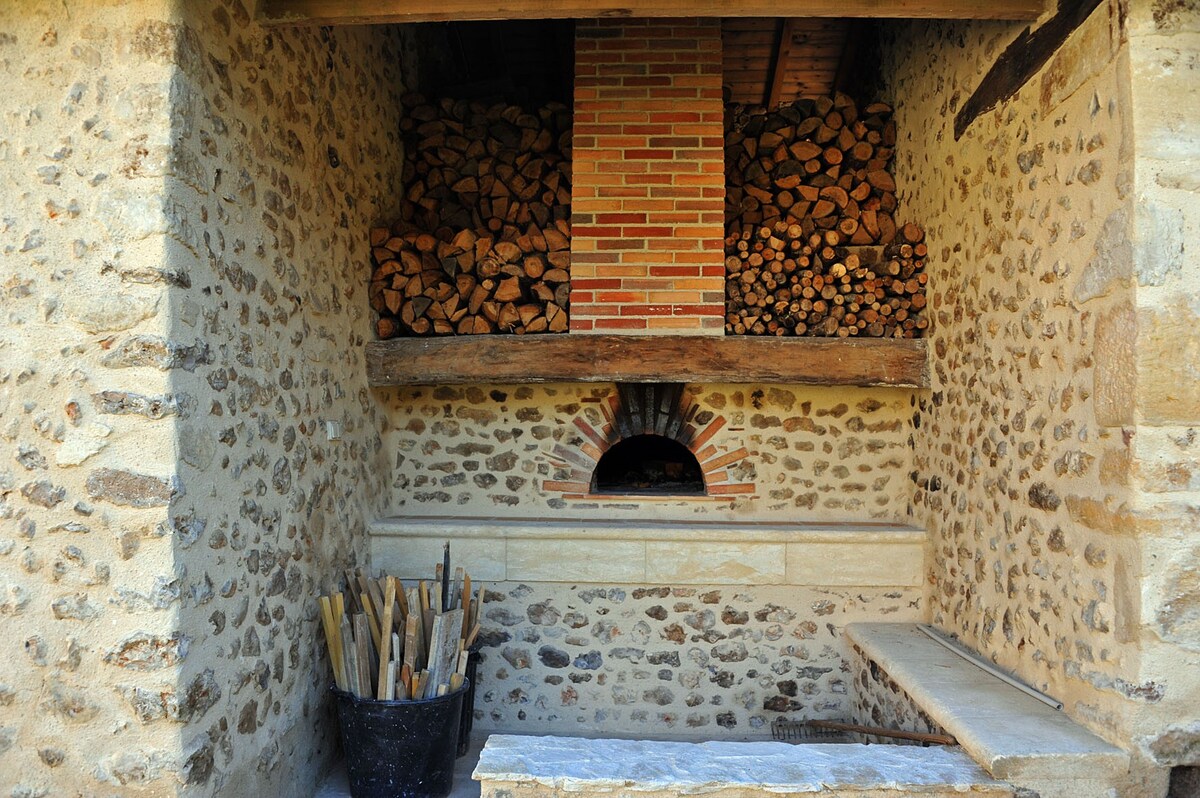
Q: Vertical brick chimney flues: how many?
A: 1